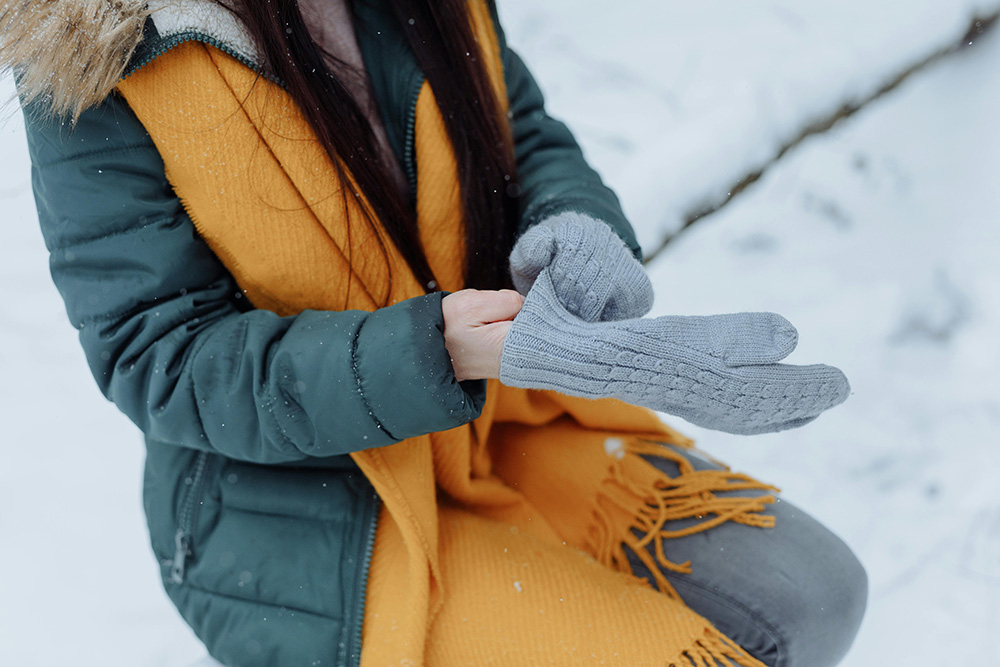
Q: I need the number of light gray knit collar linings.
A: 1